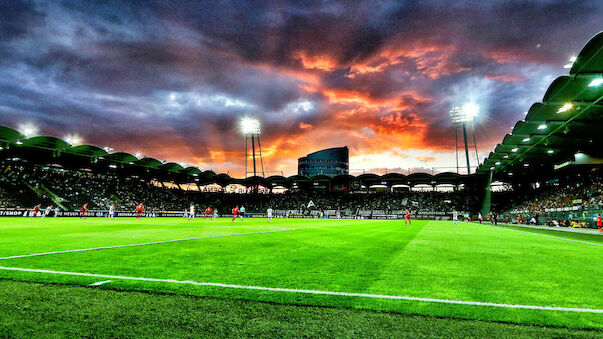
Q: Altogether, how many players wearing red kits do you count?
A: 6